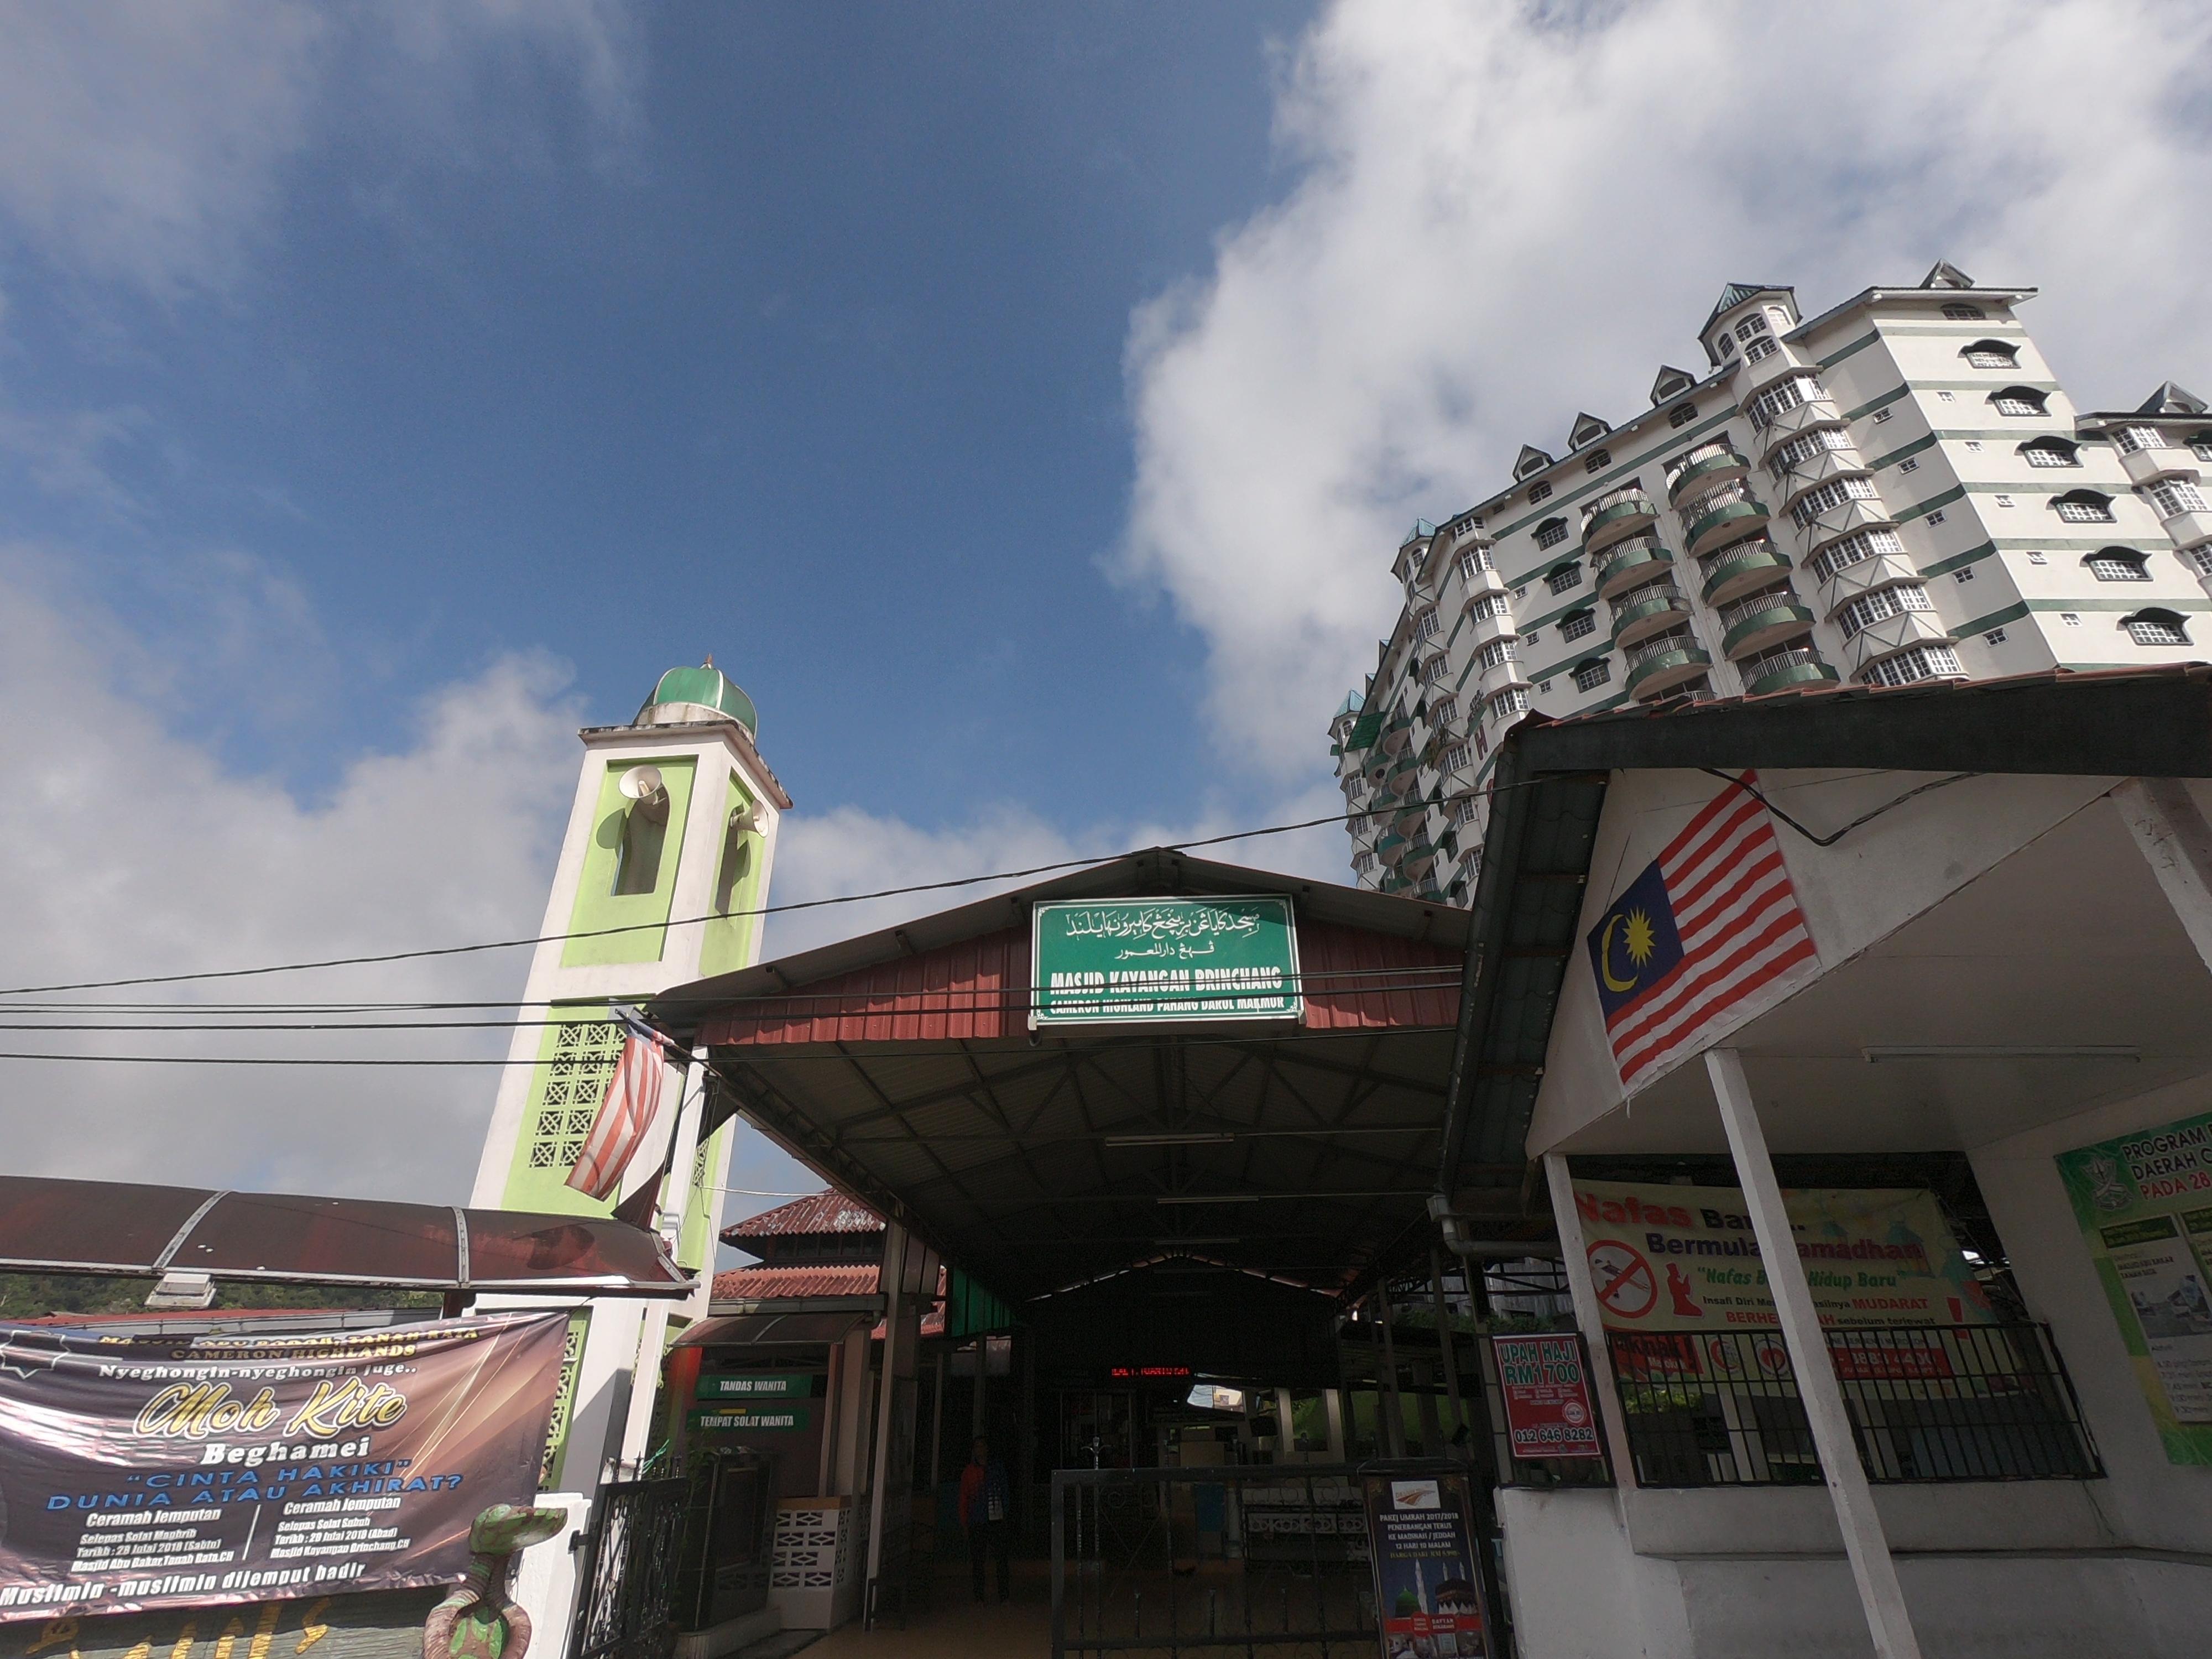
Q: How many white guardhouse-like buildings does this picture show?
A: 1